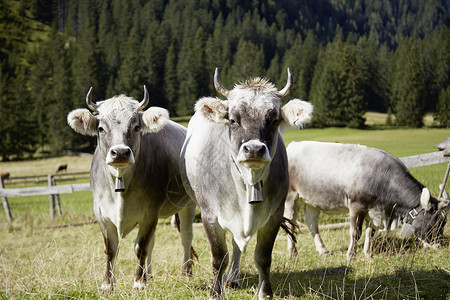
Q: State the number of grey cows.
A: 3